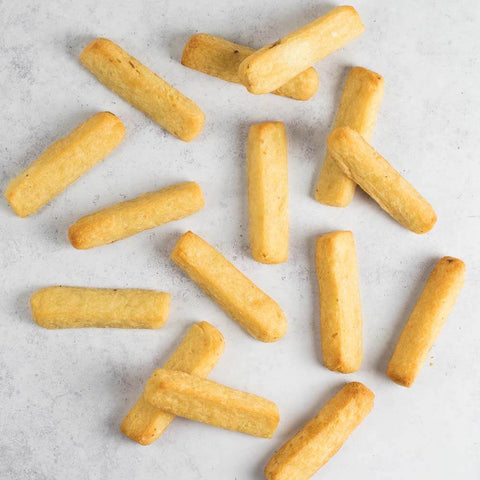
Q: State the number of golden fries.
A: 15